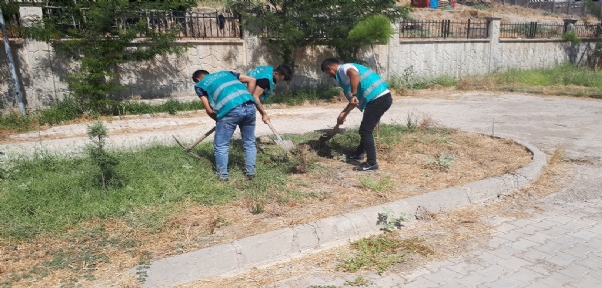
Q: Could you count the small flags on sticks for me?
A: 0